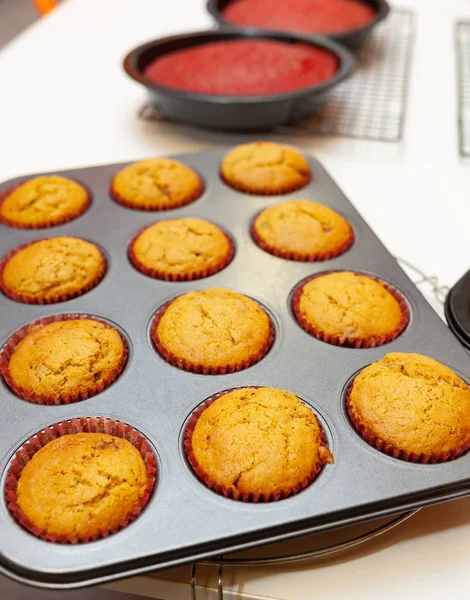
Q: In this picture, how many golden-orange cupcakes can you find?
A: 12